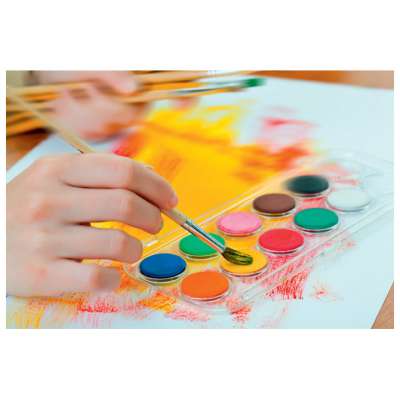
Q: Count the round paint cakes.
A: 10